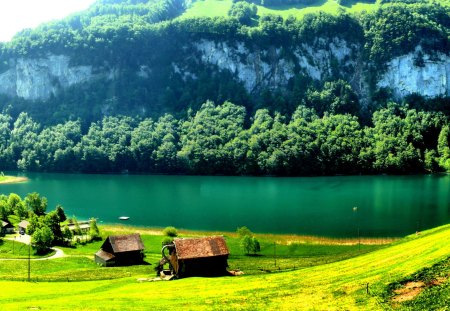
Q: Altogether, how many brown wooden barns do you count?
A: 2